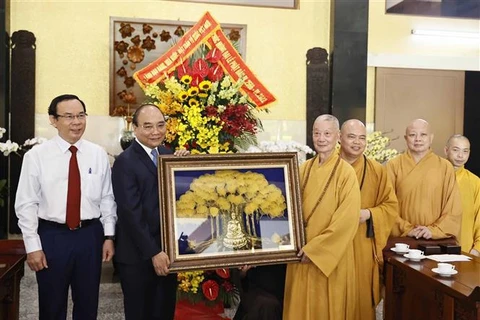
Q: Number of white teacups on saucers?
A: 3